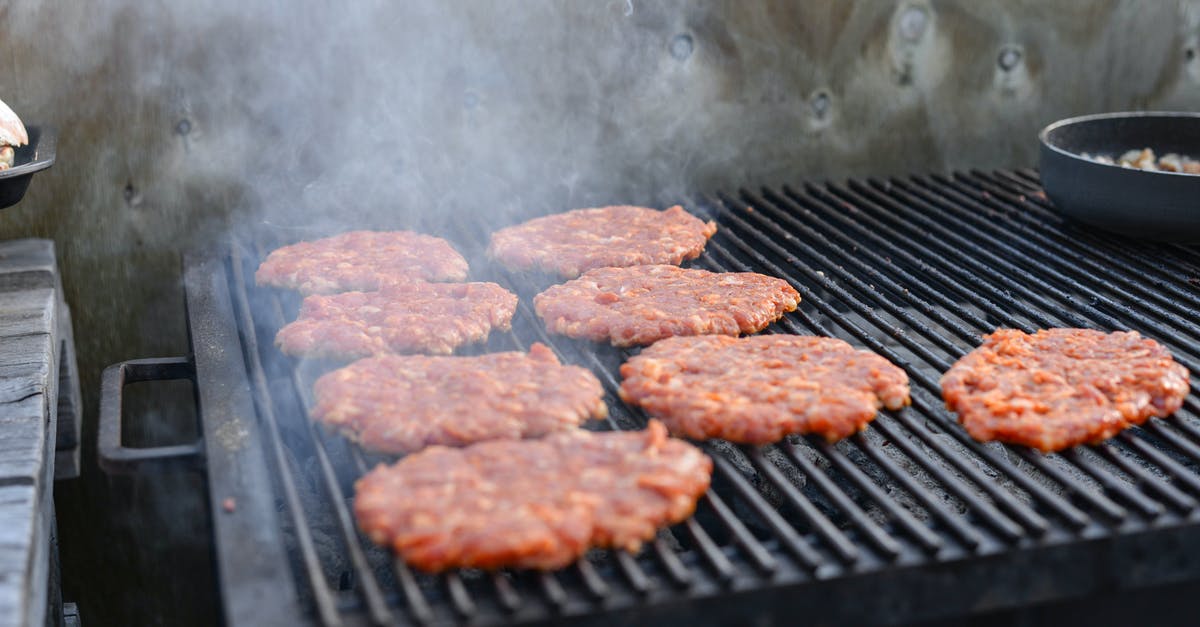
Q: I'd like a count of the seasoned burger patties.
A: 8